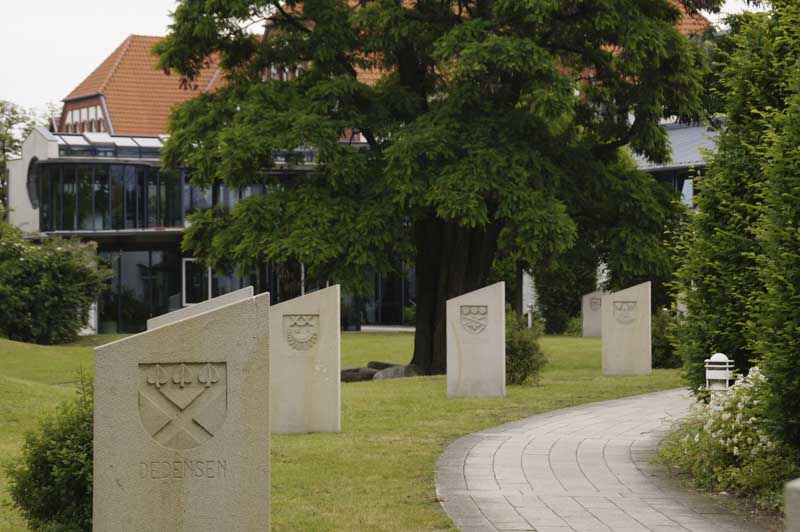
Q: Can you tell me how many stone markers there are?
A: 6